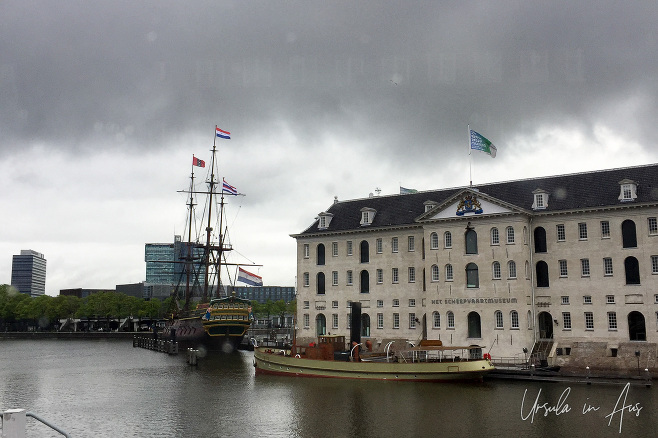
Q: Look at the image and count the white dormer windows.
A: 5